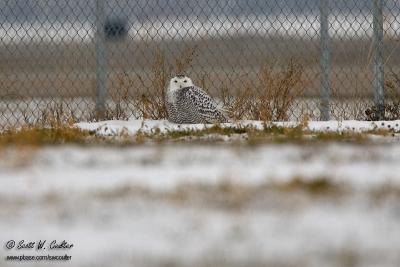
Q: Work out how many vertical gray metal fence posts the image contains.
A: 3